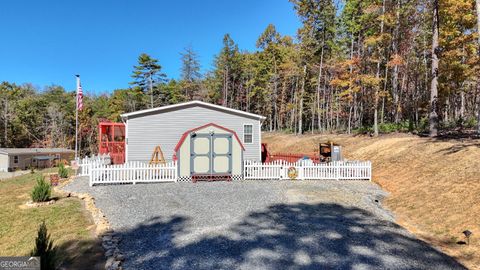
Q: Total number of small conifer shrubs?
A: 3